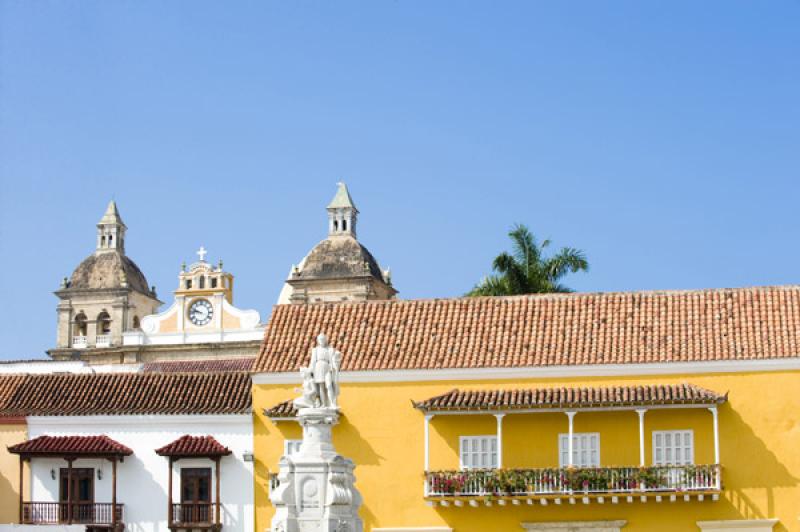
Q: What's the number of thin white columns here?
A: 5